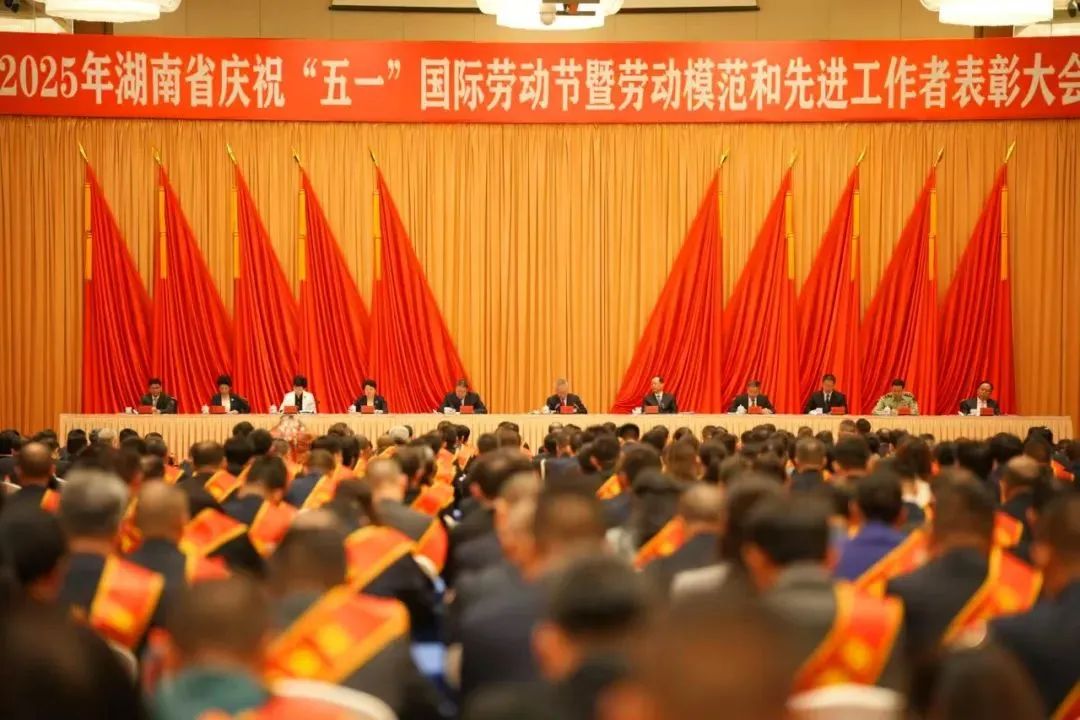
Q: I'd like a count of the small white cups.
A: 11